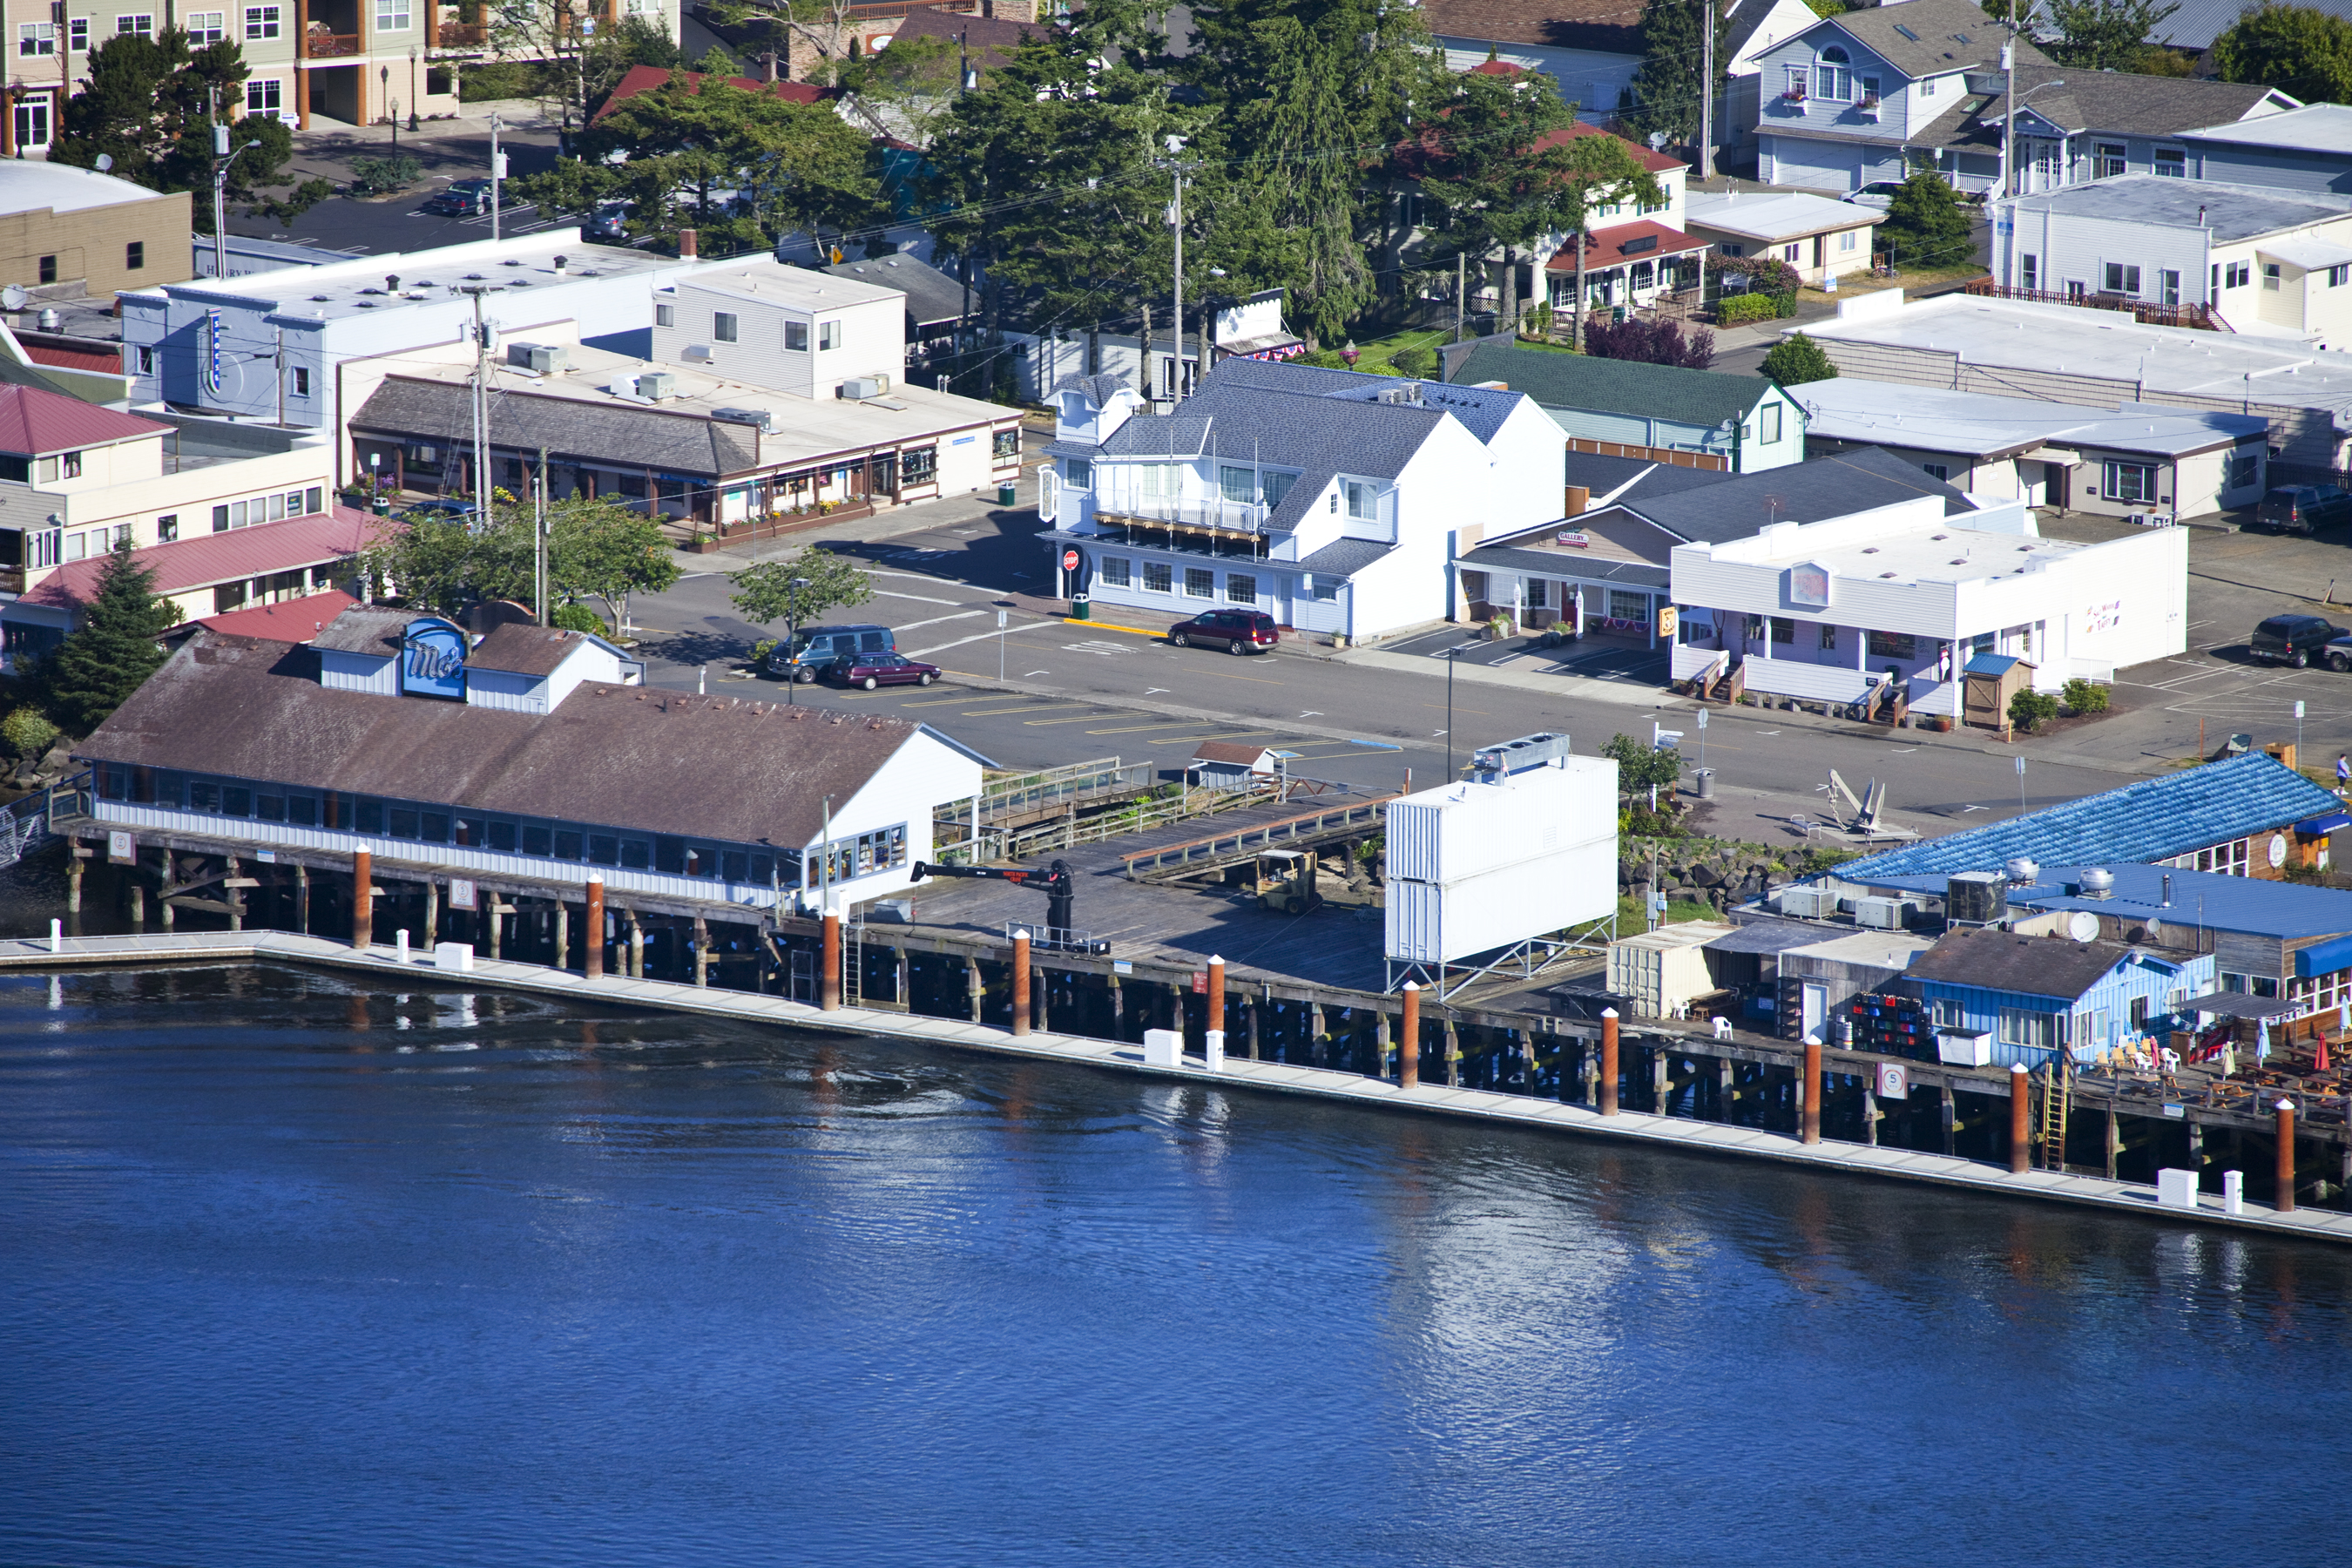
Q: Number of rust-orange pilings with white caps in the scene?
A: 10